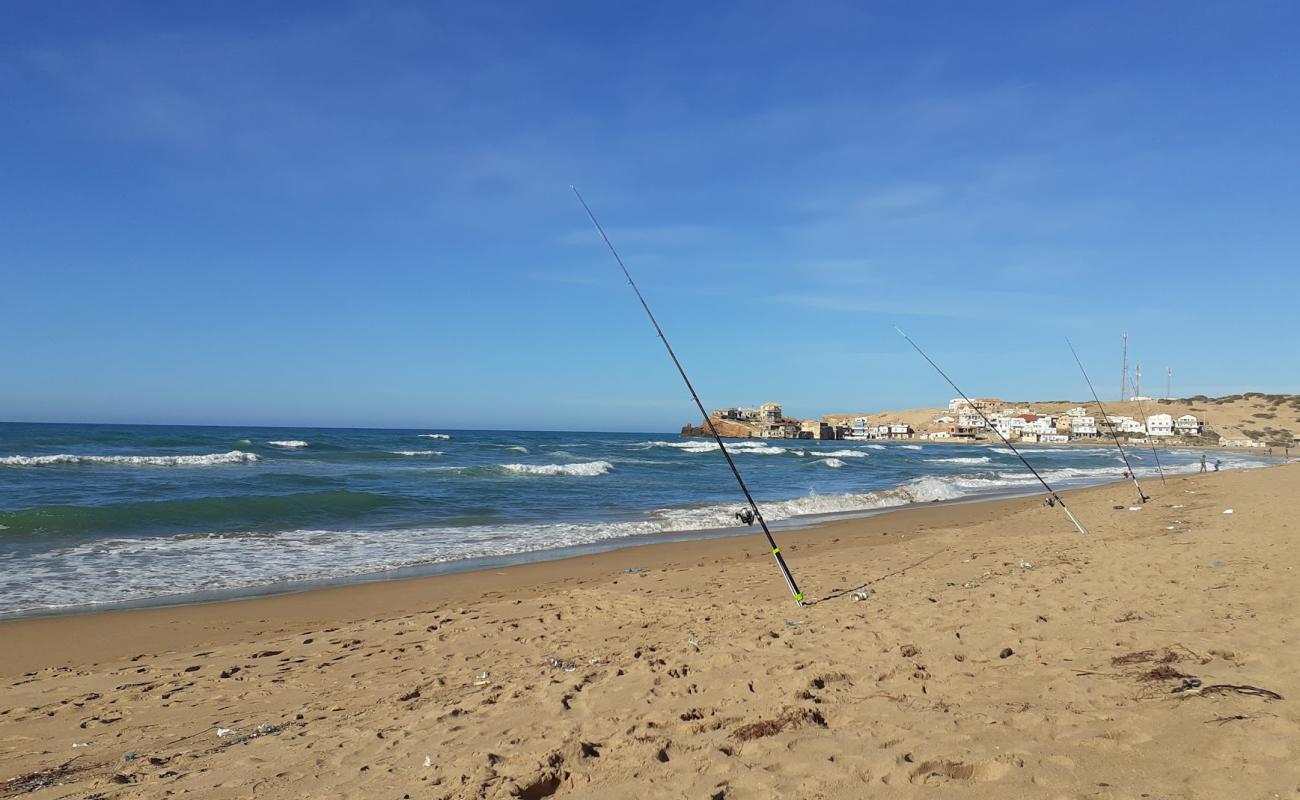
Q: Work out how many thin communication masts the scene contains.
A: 3